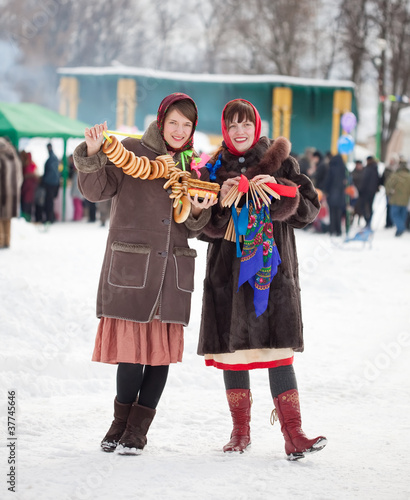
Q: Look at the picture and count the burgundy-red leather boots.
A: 2